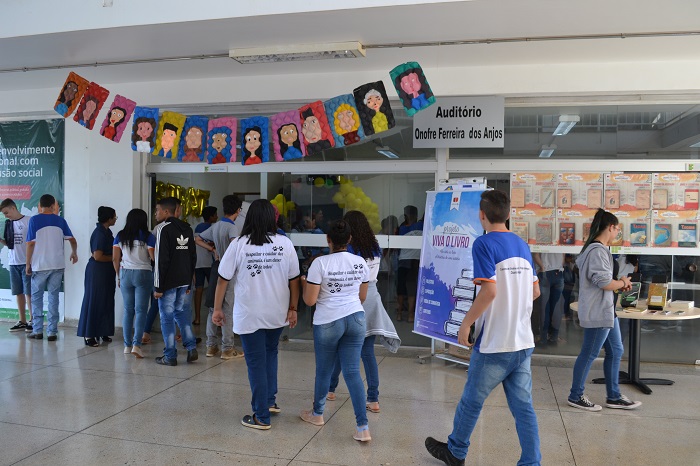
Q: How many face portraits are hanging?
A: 13